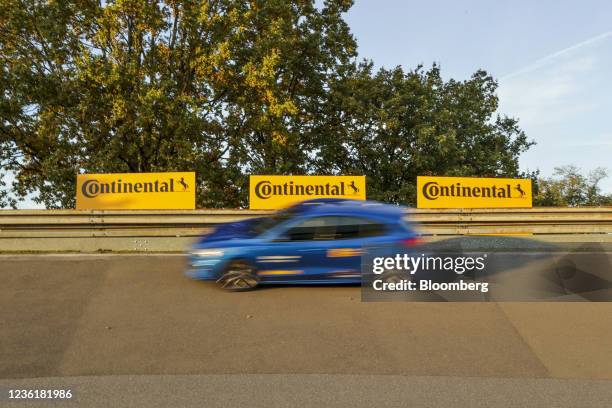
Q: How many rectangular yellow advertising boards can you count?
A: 3